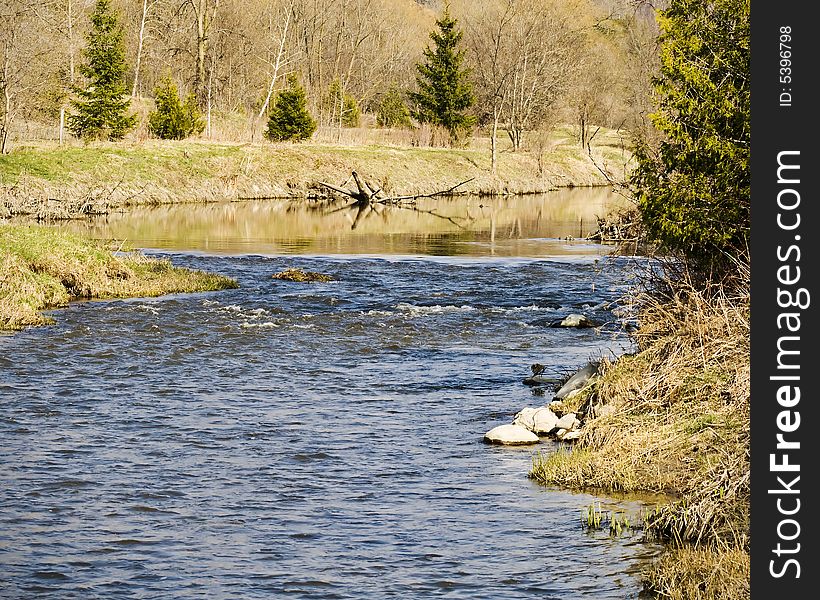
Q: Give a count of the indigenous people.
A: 0